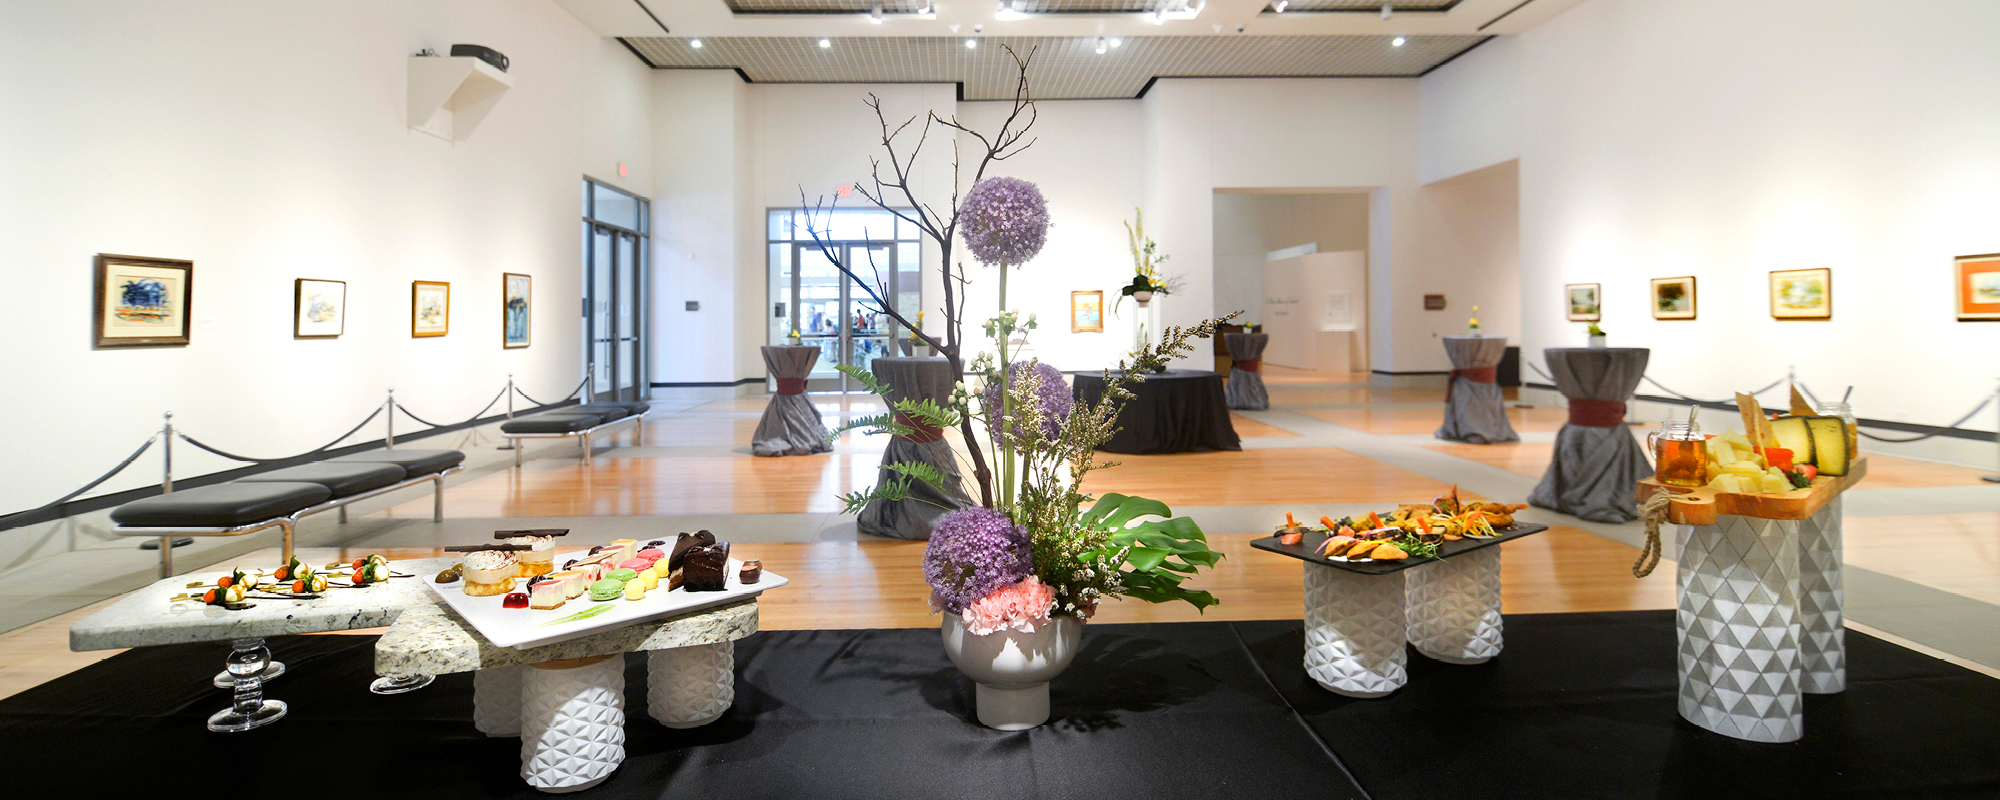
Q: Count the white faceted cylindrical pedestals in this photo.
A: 7